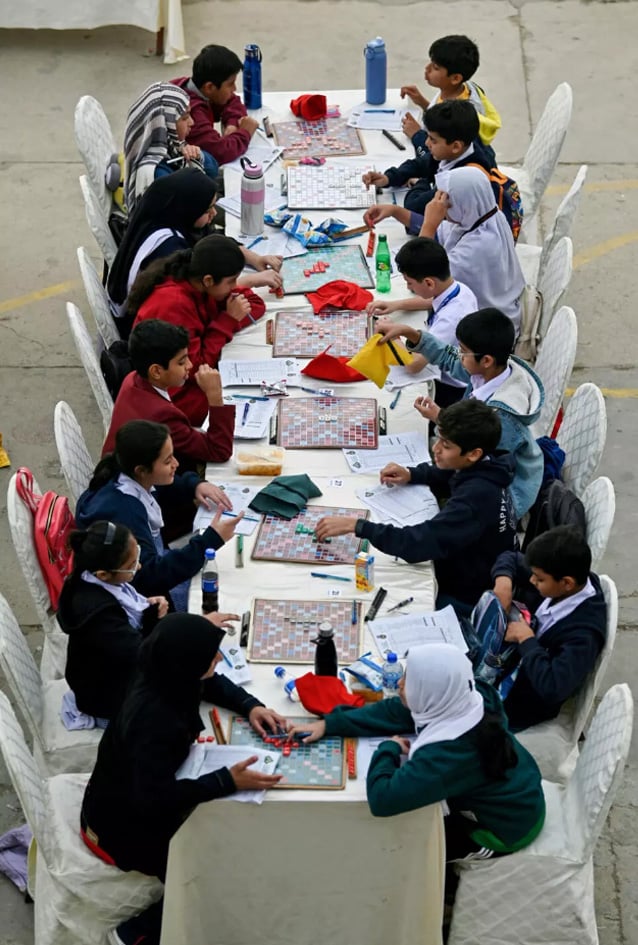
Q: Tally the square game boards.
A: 8